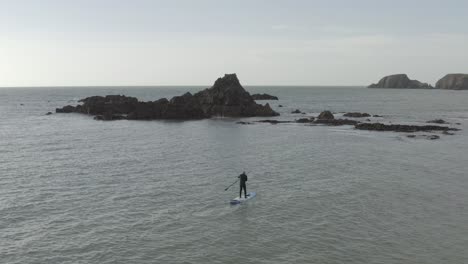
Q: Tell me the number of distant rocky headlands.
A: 2